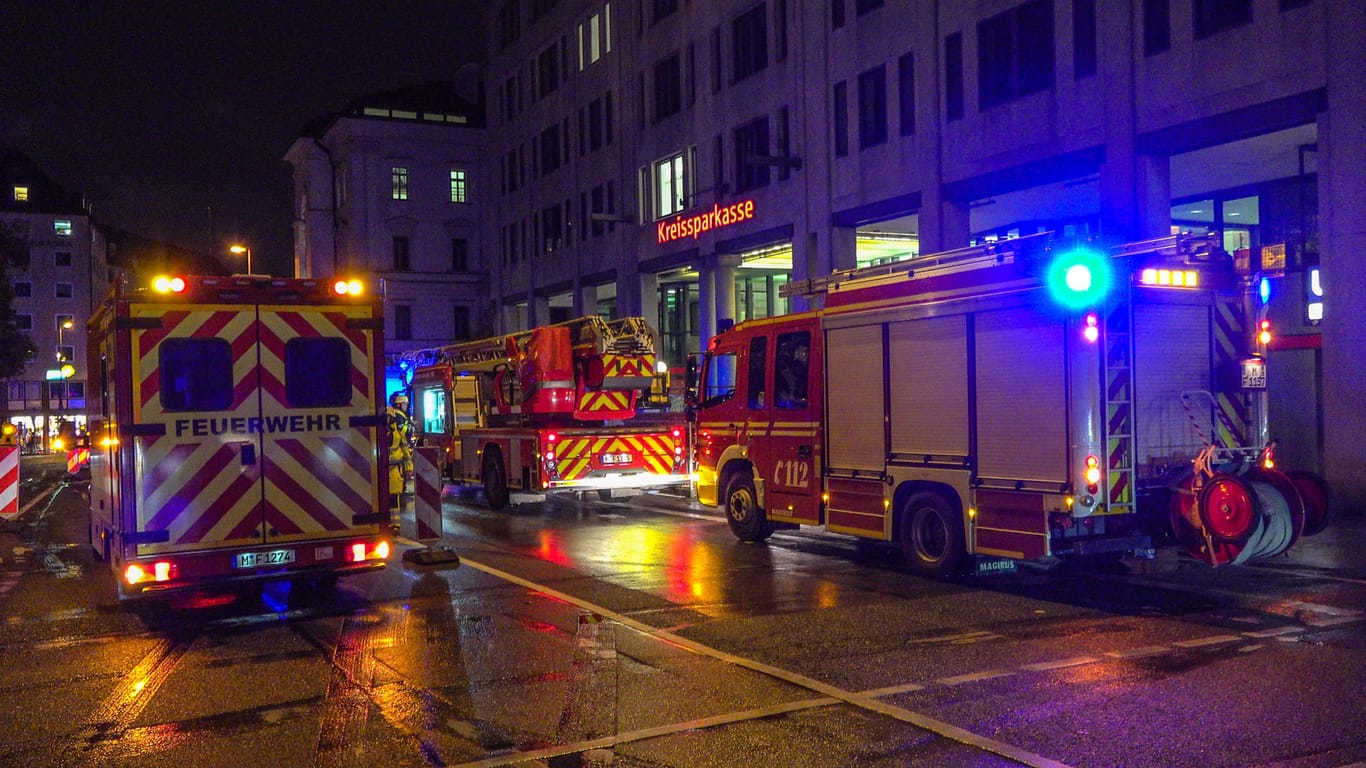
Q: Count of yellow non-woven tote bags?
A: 0